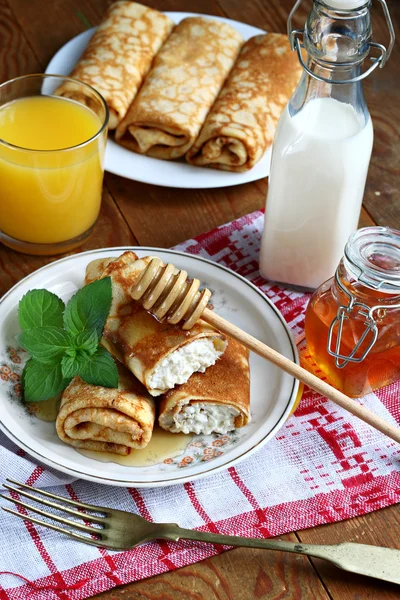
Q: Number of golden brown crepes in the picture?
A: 6